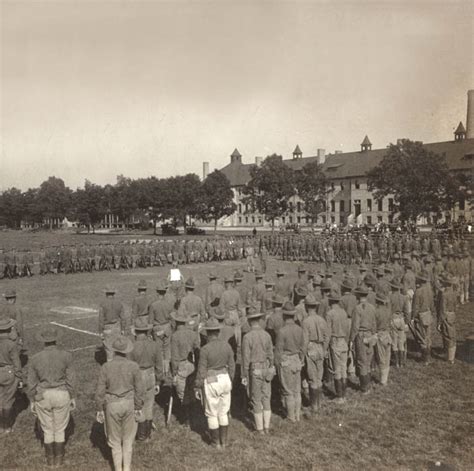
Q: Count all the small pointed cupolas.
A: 4